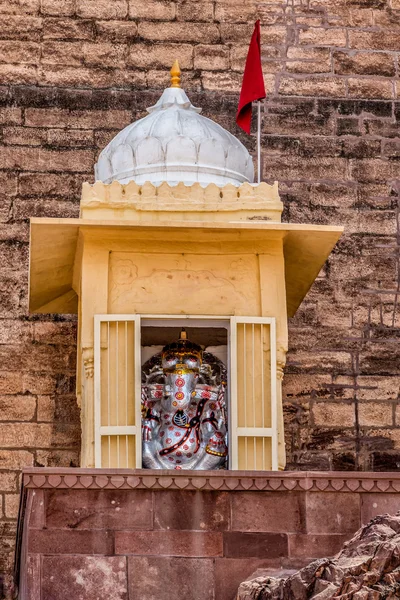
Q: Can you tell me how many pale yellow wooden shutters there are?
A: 2